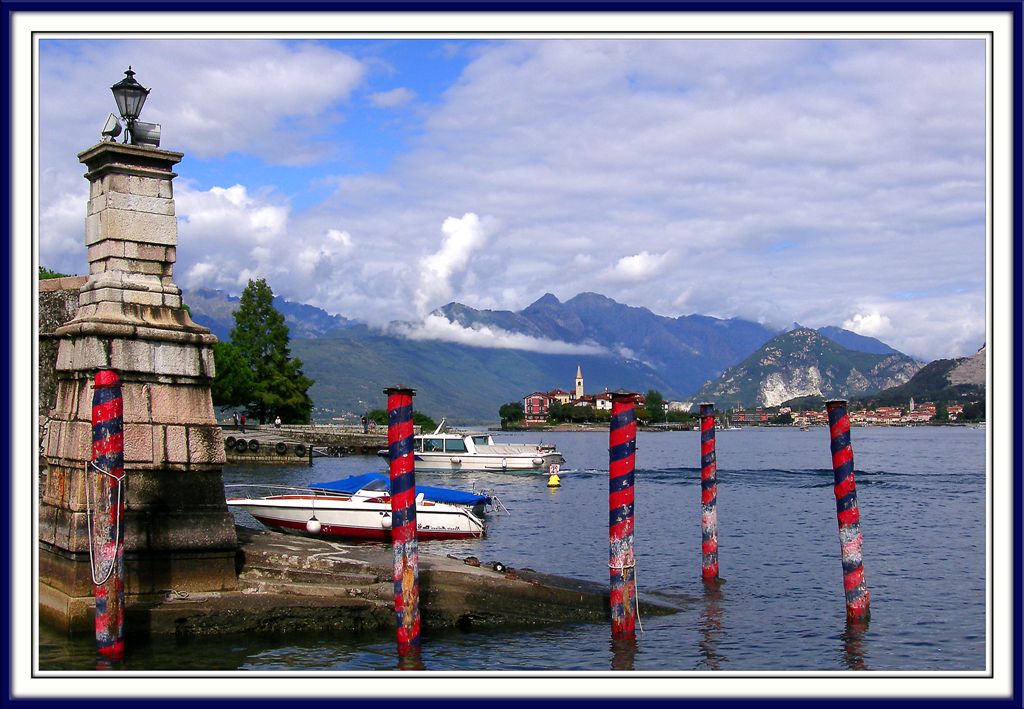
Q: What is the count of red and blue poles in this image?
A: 5